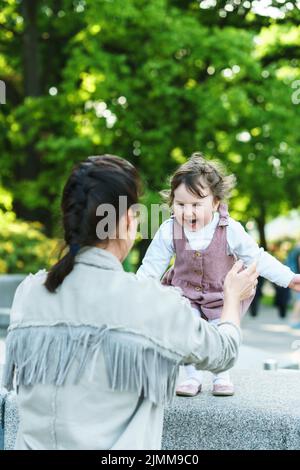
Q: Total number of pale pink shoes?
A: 2